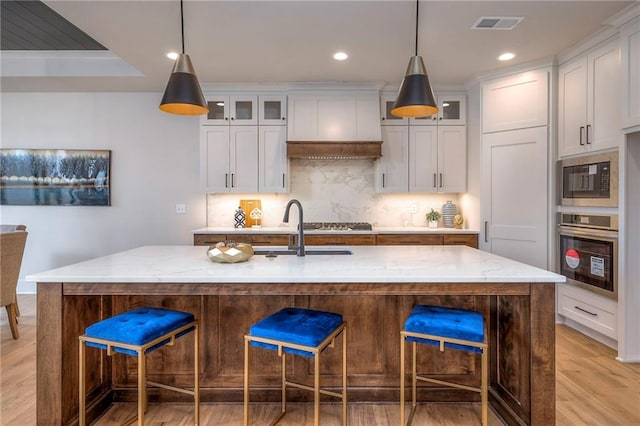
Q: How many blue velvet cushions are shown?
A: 3